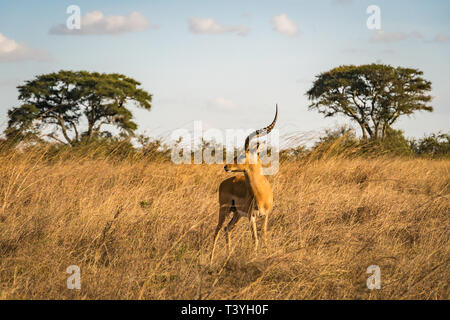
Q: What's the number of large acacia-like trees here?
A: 2